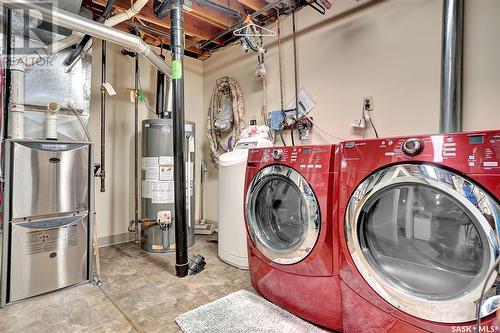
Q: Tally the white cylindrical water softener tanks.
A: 1